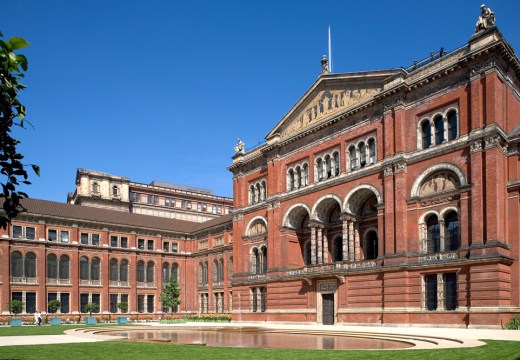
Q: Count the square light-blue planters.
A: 4